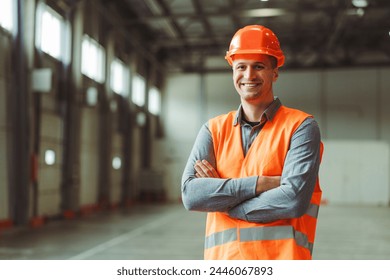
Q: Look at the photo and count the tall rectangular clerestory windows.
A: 6